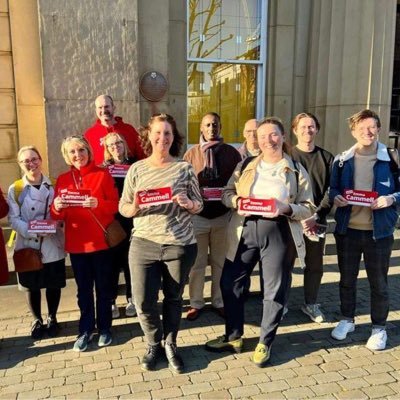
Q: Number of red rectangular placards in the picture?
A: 7